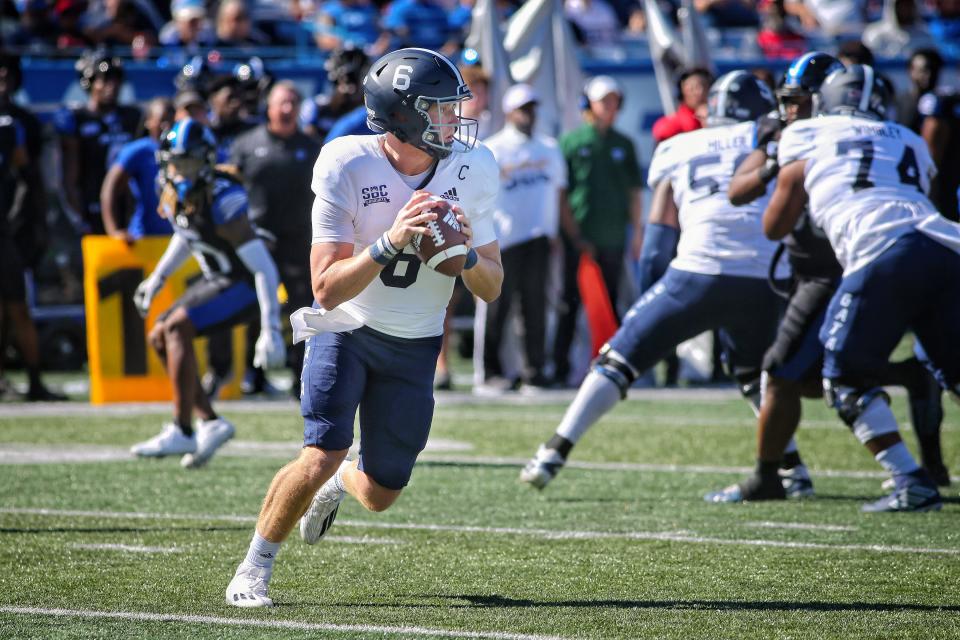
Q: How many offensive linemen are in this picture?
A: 2